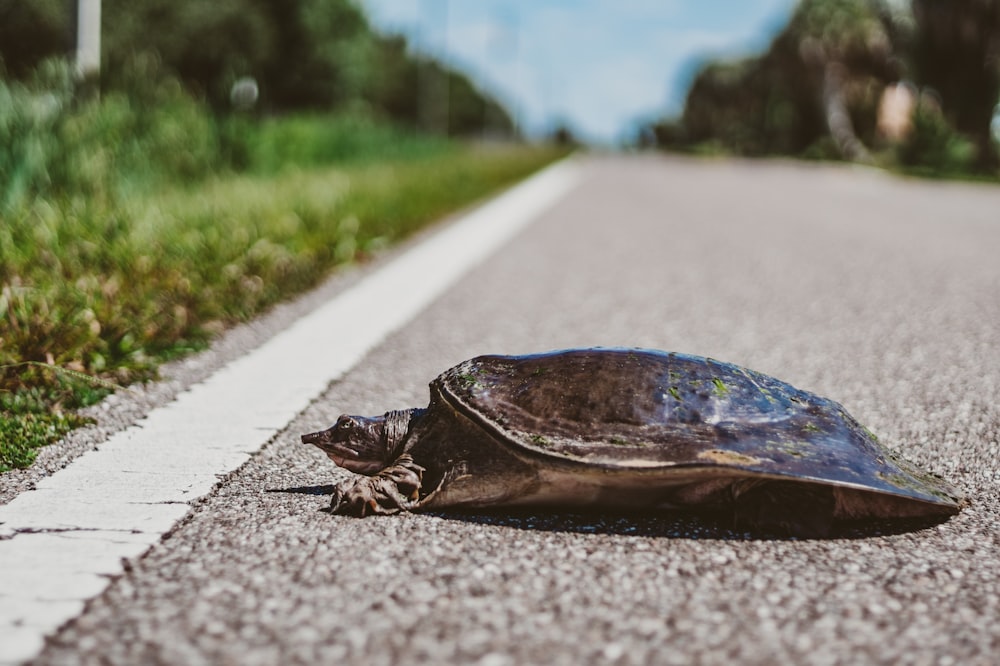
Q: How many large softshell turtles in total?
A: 1